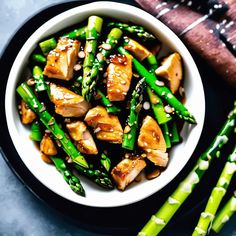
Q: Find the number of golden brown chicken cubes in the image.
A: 11